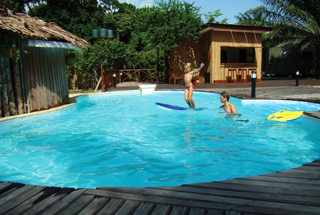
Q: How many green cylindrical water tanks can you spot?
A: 3